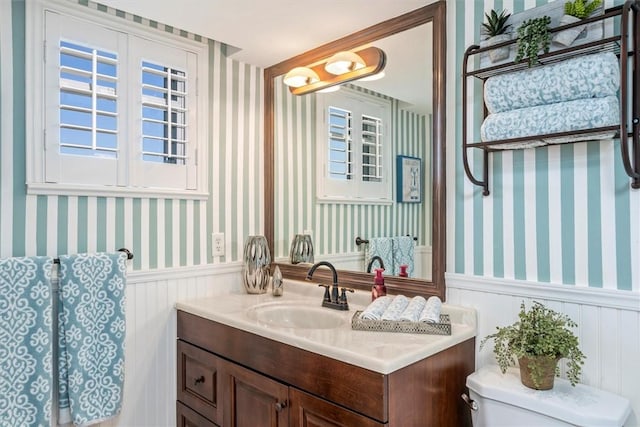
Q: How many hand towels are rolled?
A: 4